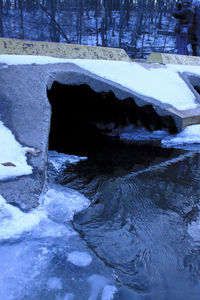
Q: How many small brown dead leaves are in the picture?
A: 2